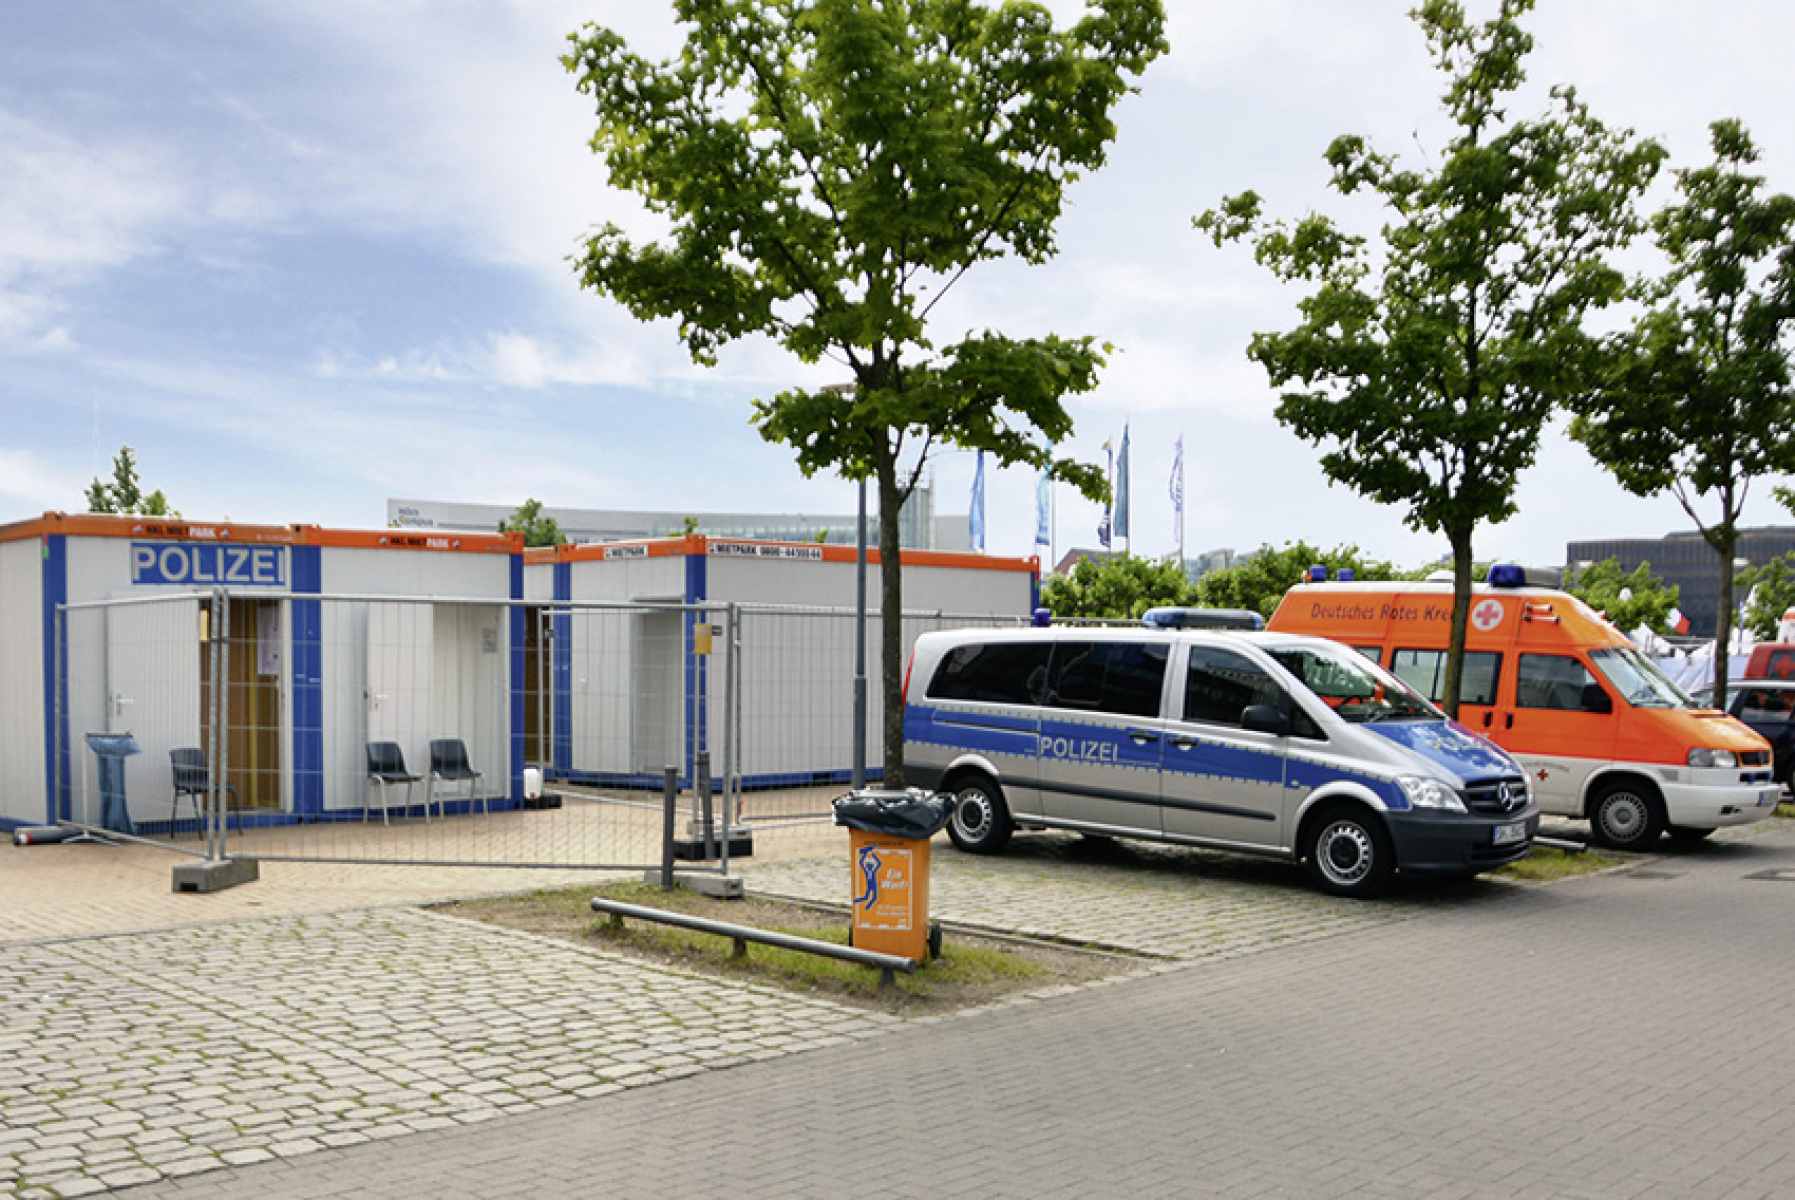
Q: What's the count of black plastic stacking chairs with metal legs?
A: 3